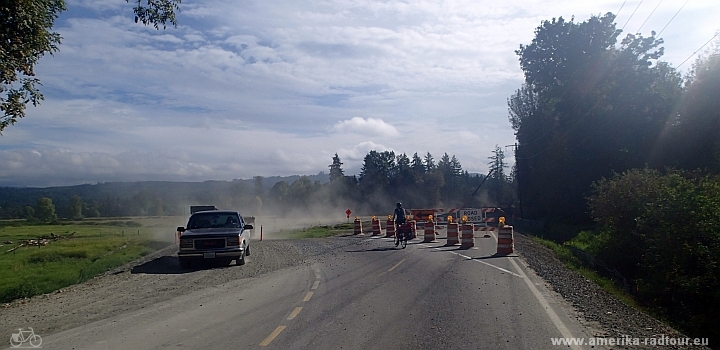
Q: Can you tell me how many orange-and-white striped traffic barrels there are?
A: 8